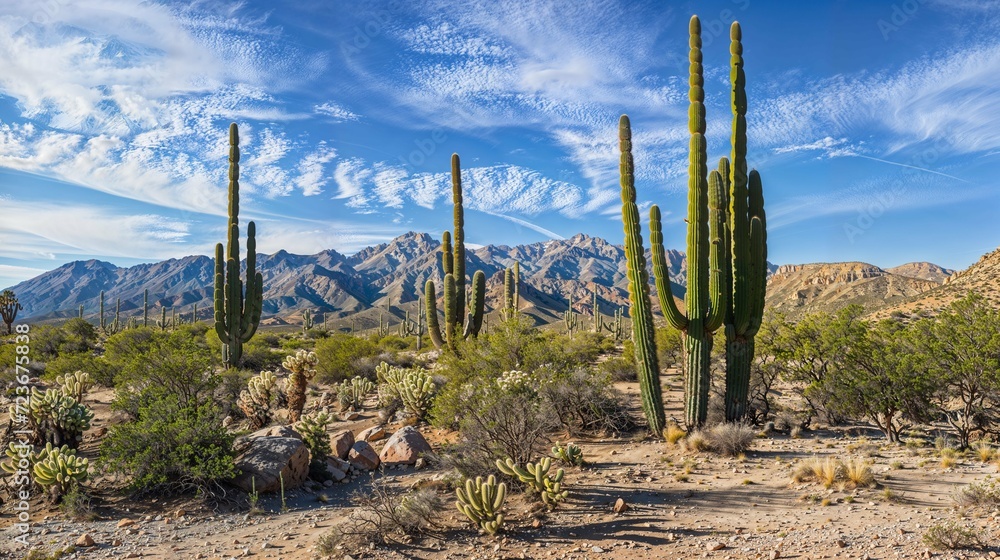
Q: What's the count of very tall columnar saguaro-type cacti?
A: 5